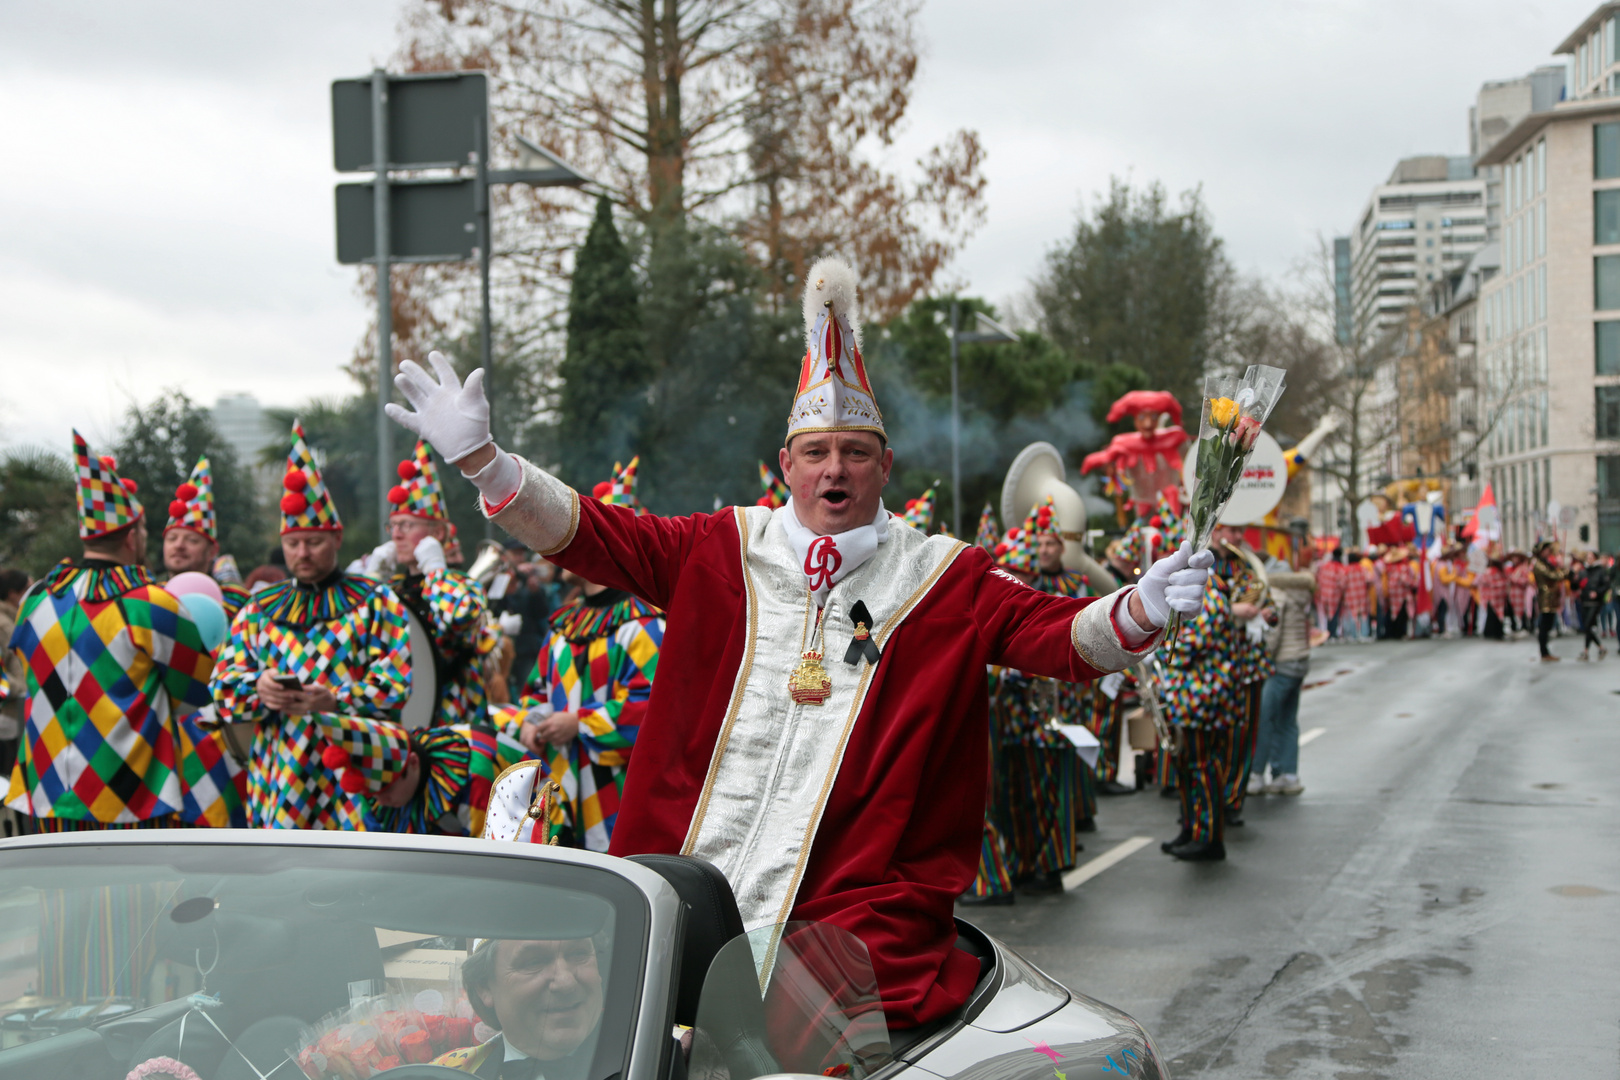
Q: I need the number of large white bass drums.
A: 1